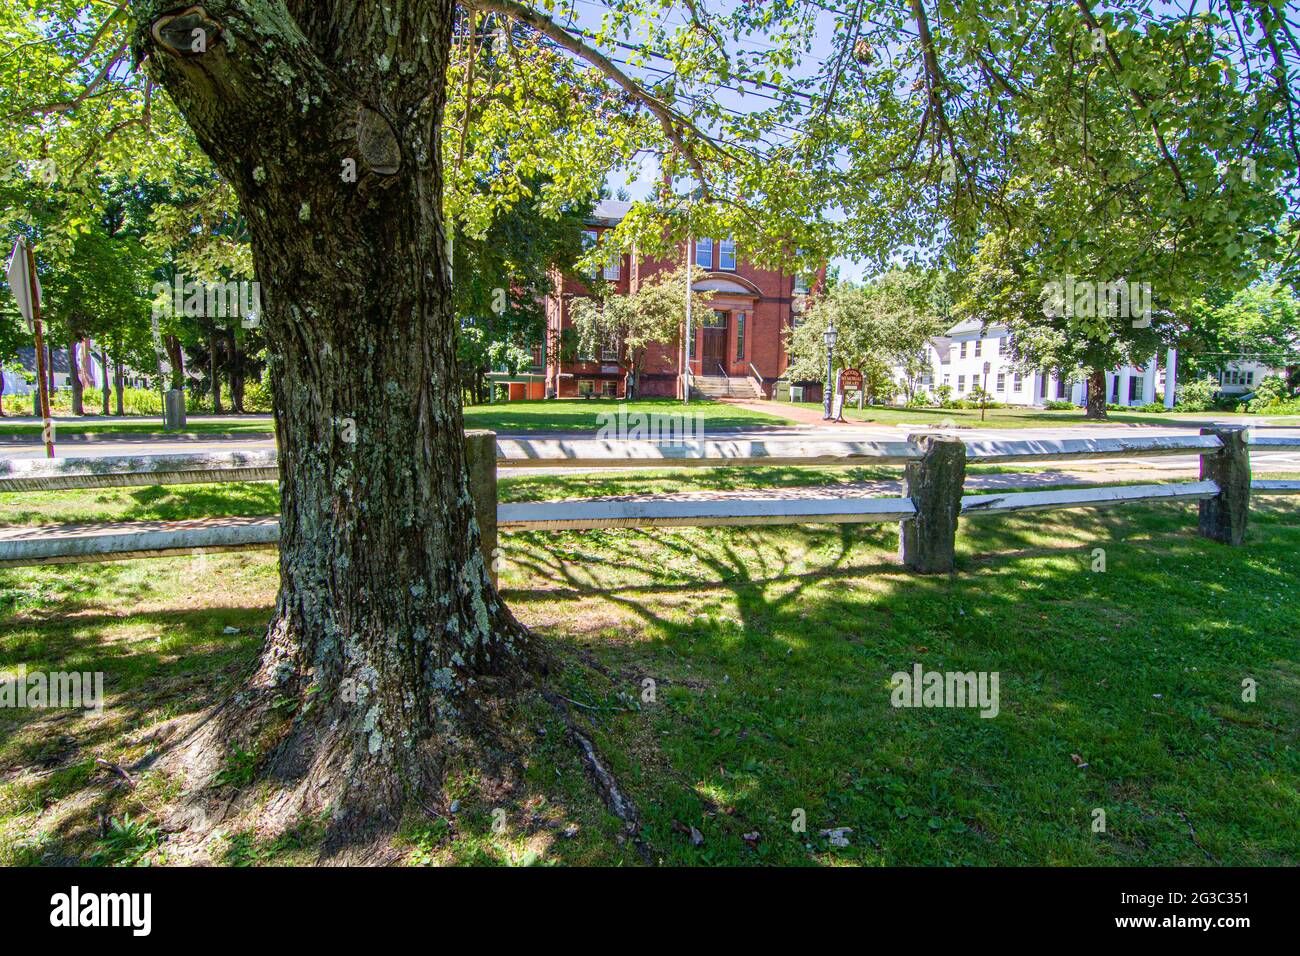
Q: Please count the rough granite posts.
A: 3